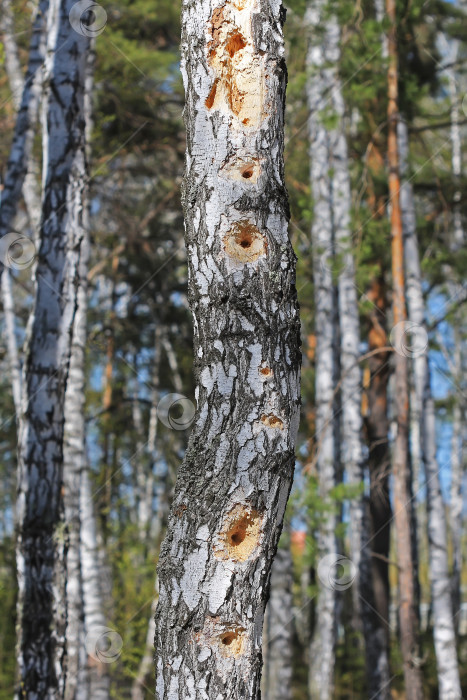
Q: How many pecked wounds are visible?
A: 7